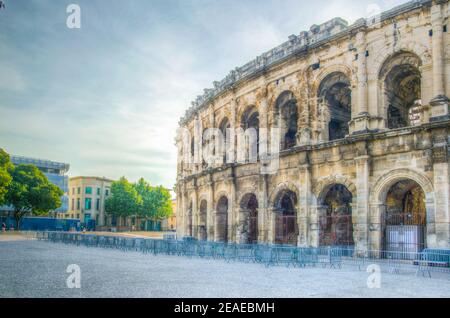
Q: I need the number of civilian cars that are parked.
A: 0